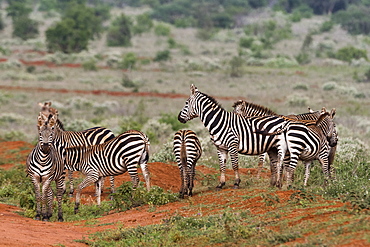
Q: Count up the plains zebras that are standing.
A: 8